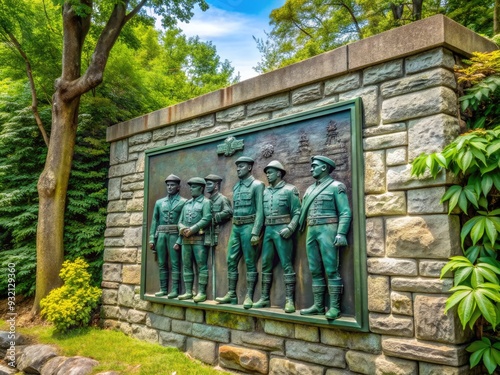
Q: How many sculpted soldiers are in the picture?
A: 6